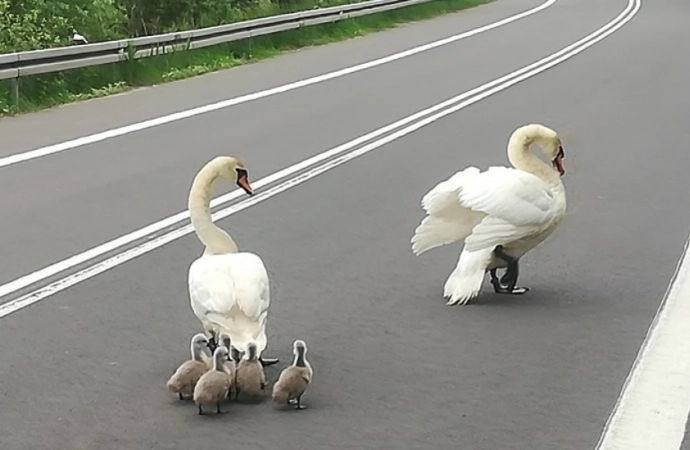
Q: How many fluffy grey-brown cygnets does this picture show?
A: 5